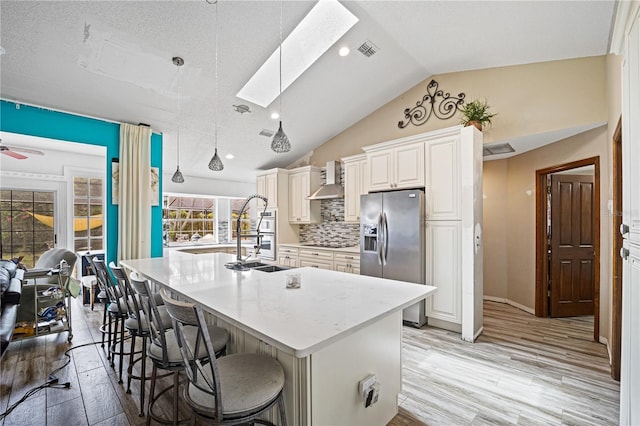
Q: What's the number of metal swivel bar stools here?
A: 5